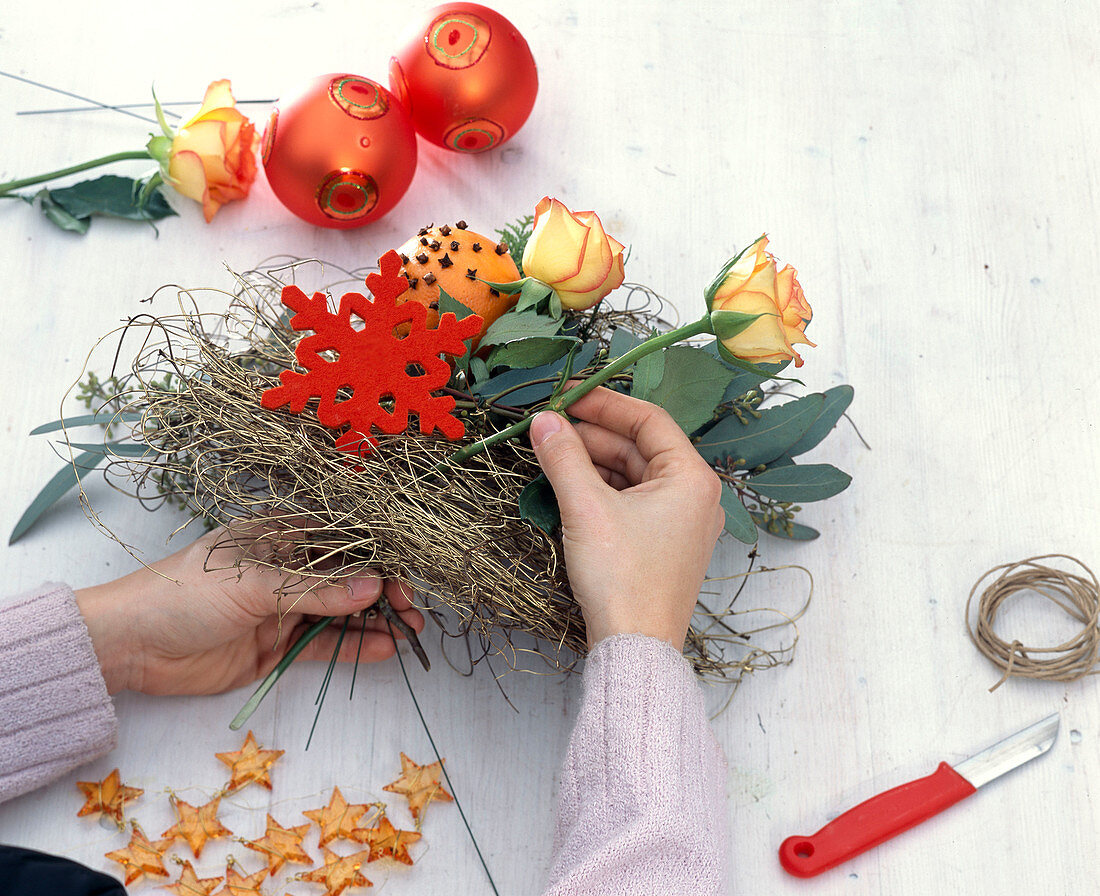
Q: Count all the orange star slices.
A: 11